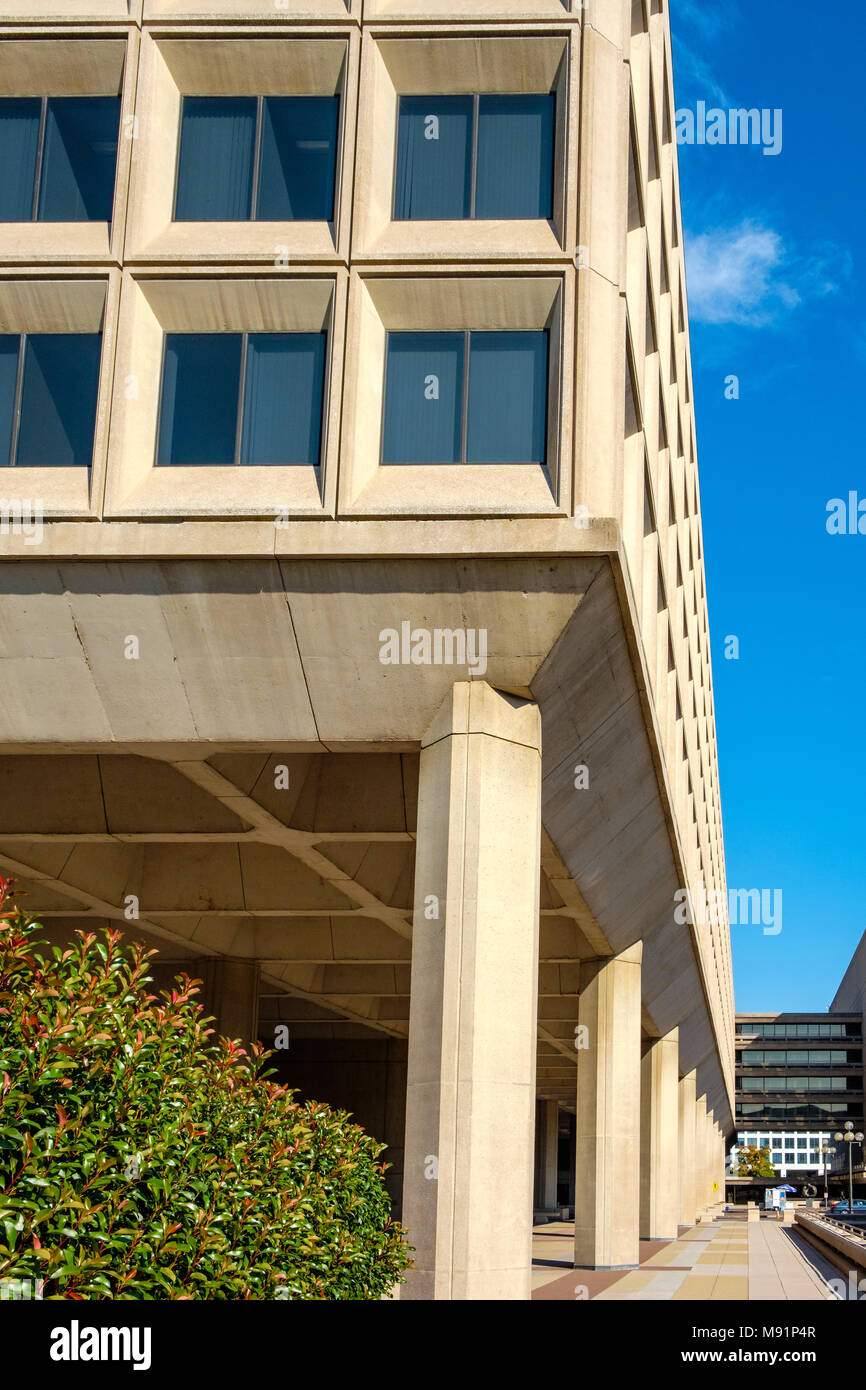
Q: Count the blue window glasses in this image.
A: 12